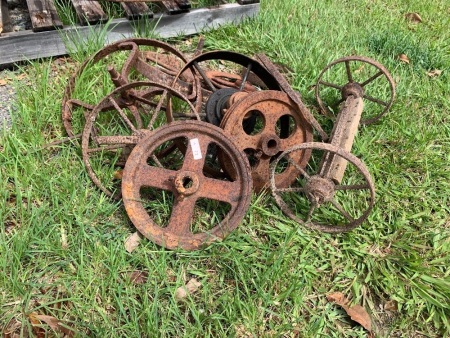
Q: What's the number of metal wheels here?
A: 7